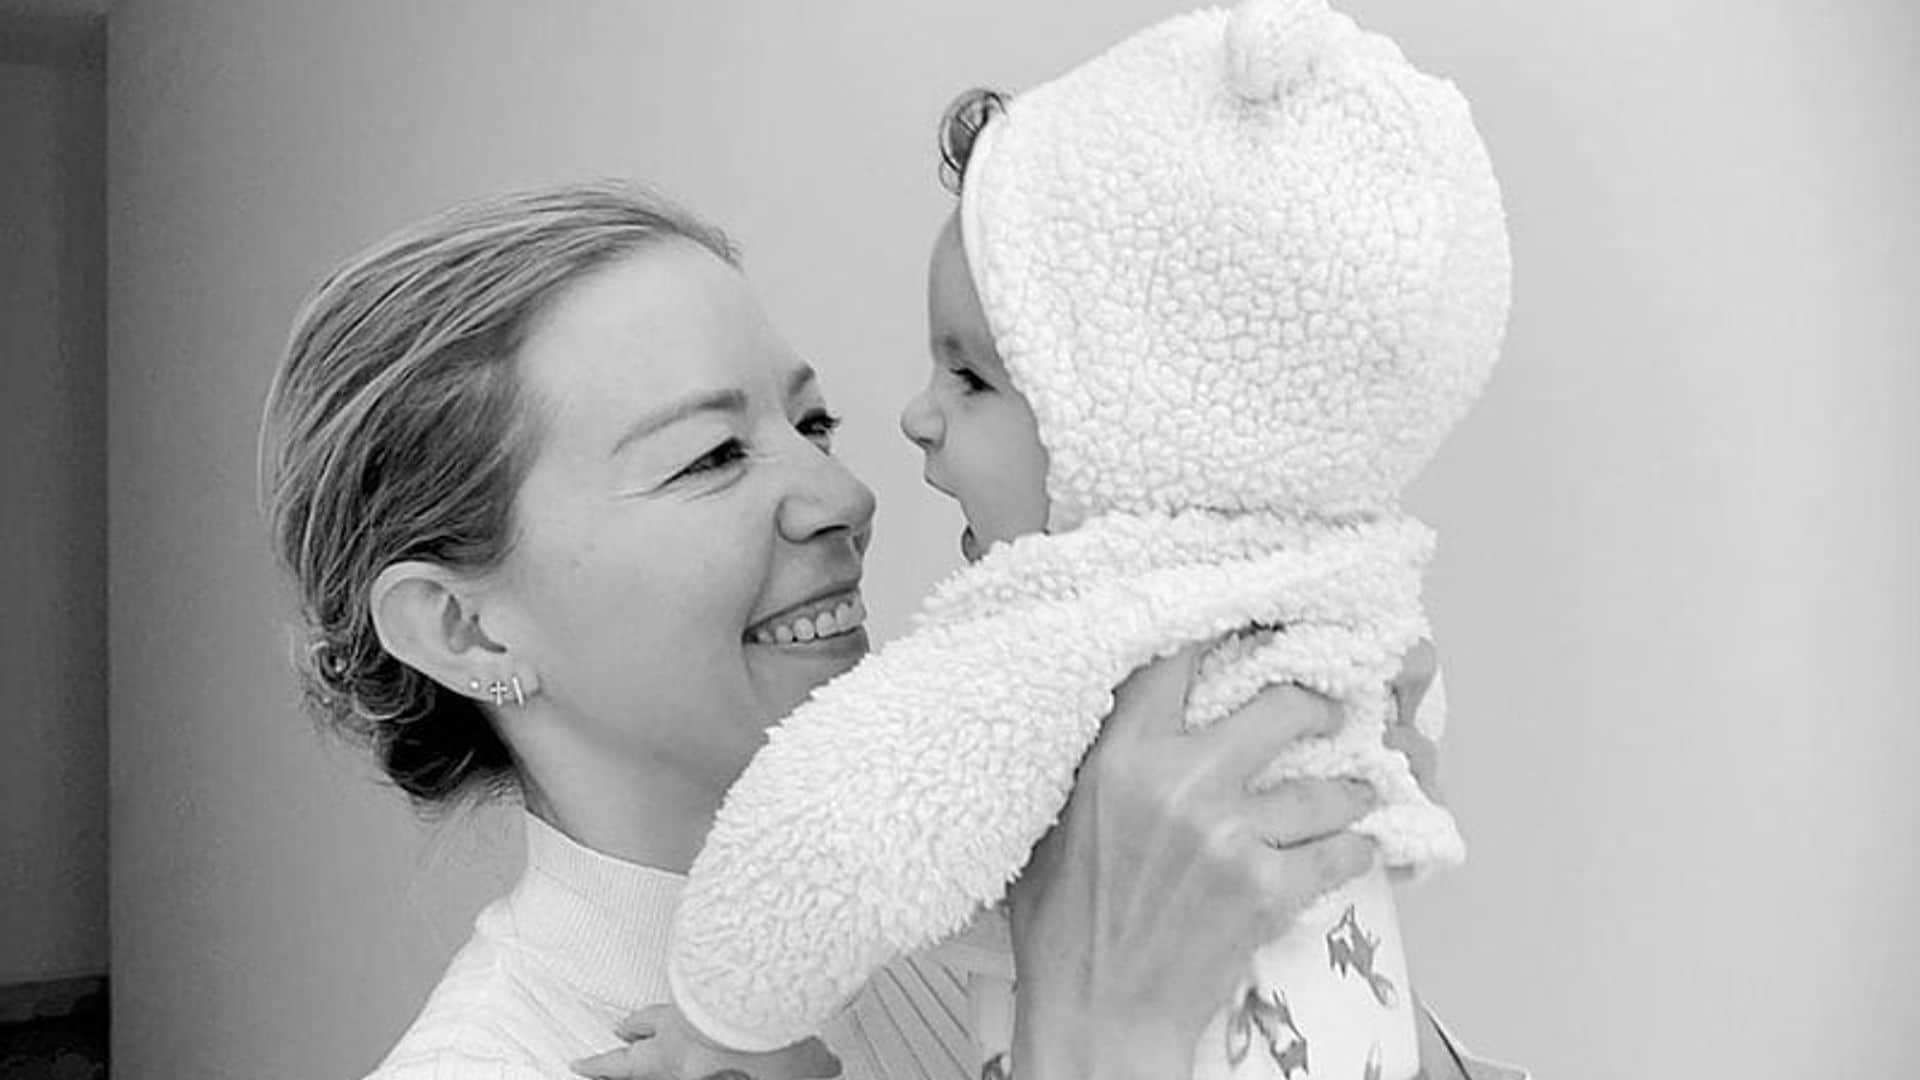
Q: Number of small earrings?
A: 3